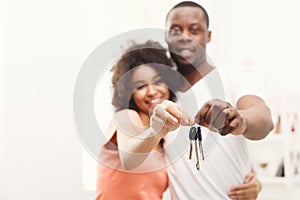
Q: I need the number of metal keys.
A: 3